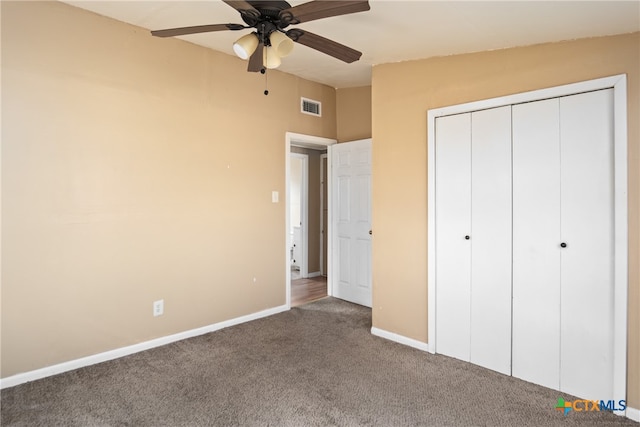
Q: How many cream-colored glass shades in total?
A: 3